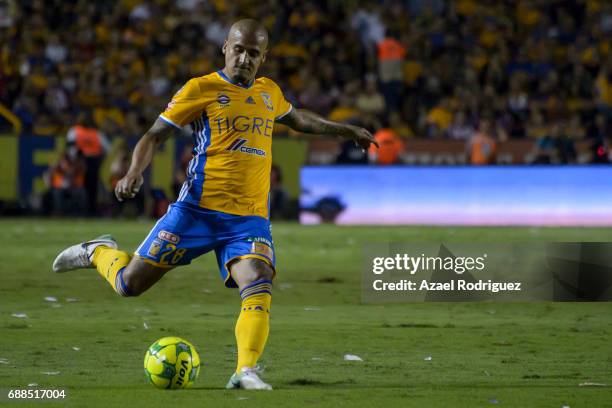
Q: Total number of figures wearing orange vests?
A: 5